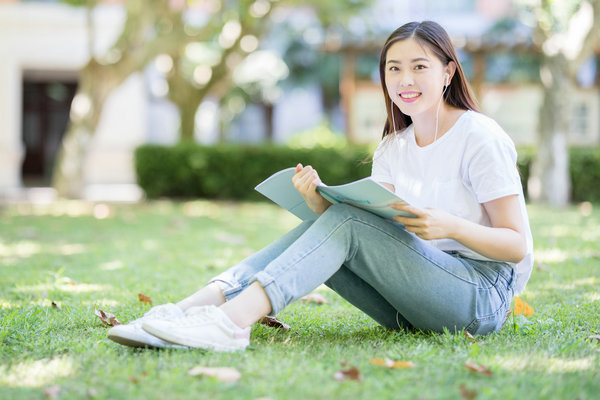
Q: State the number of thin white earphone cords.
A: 2